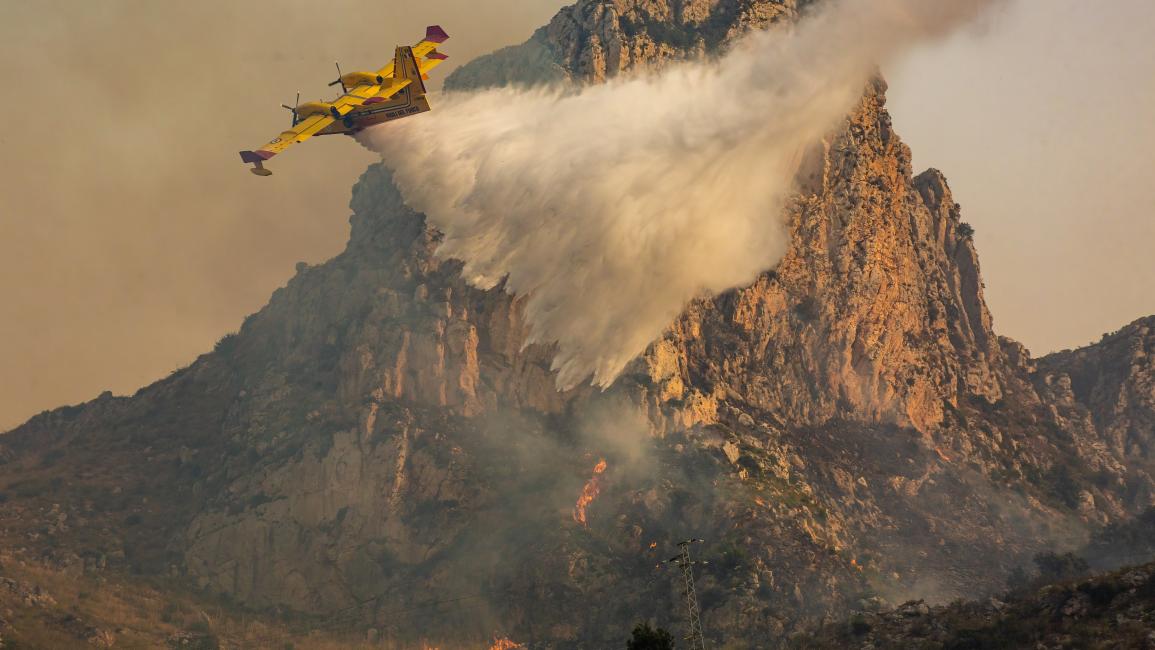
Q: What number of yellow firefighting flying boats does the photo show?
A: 1